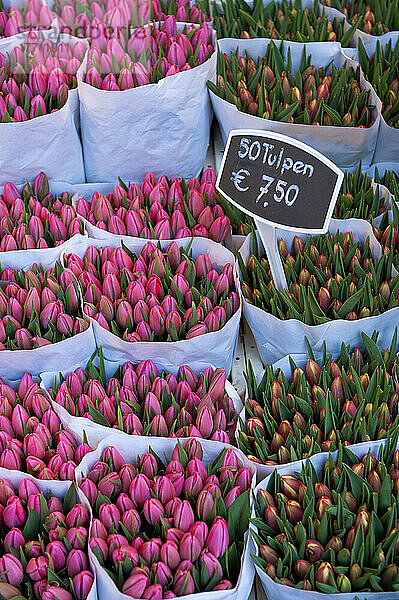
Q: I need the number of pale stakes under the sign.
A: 1